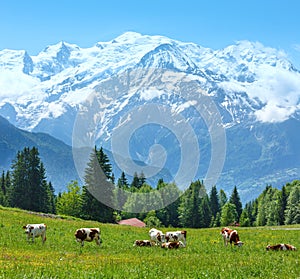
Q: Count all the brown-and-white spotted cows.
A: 8